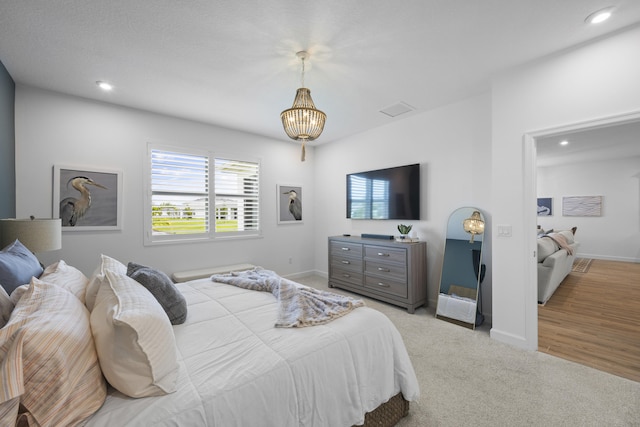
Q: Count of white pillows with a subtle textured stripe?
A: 2